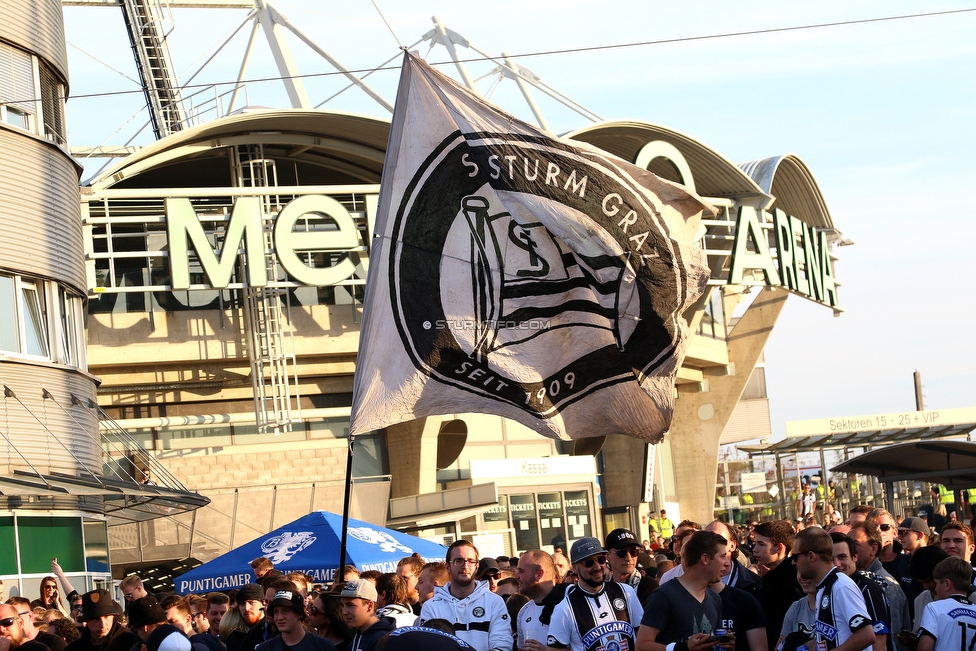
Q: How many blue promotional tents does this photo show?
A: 1